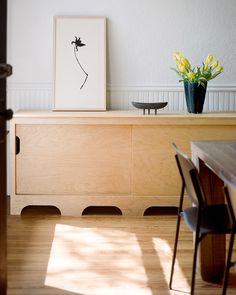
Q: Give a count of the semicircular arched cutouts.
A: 3